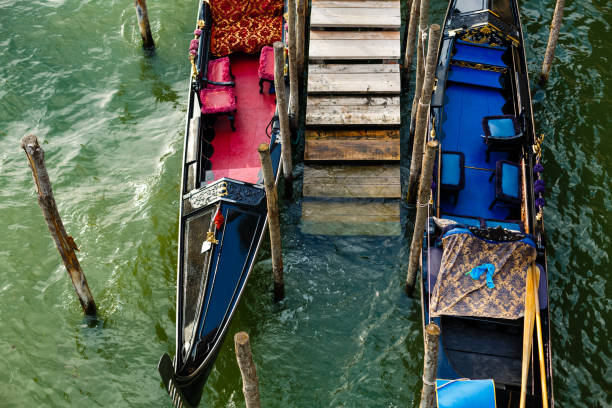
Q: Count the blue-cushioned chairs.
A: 3